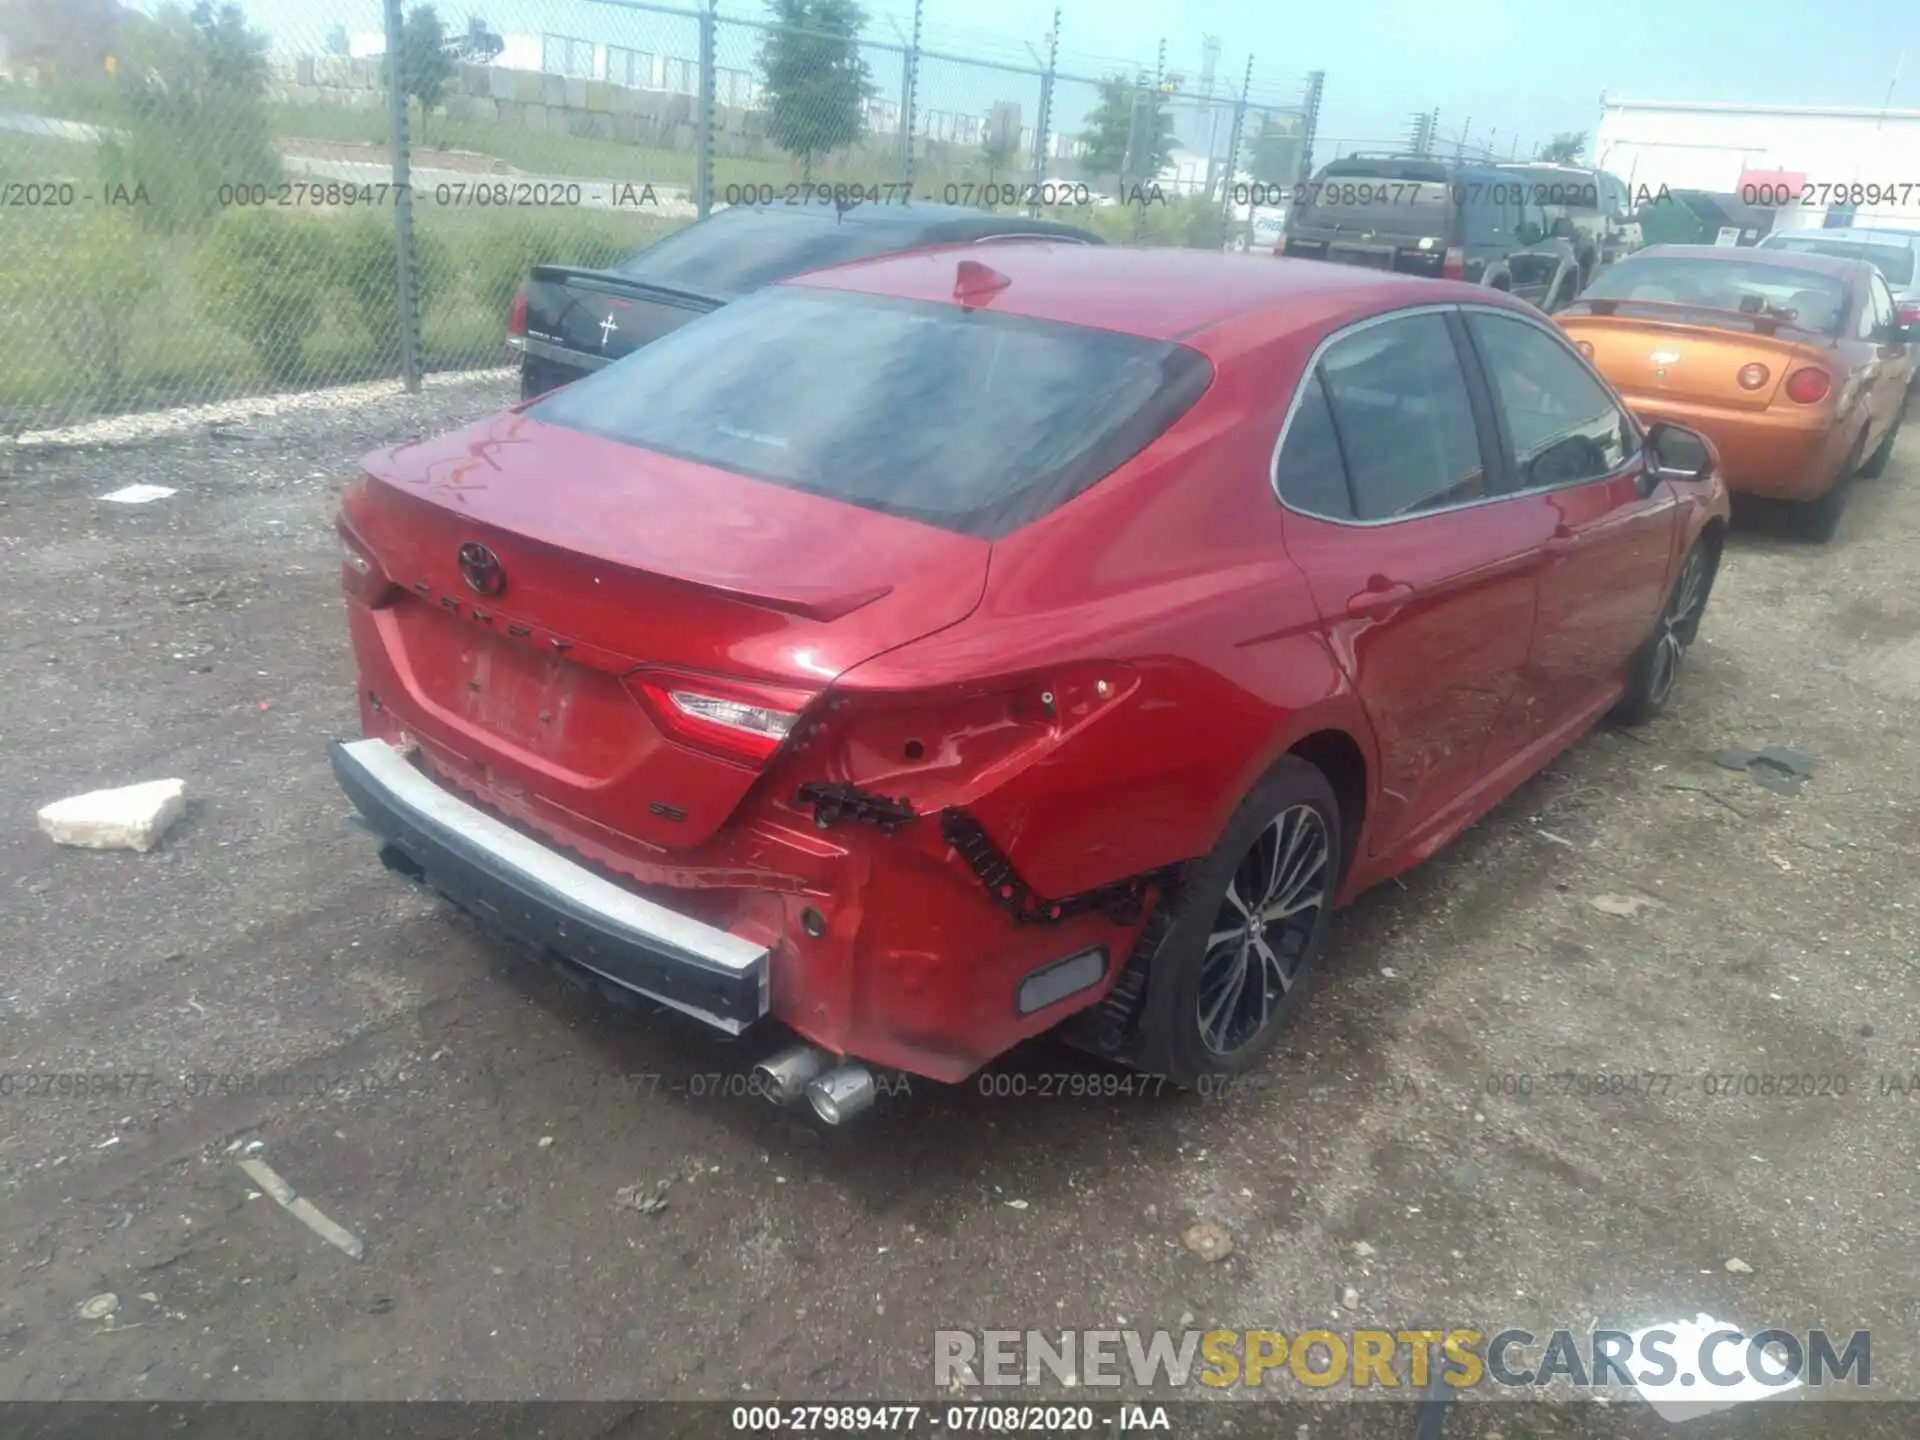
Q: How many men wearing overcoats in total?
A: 0